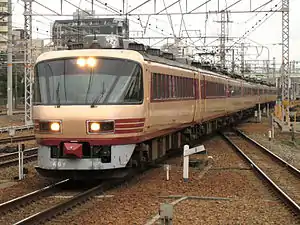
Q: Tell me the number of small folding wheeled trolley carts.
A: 0